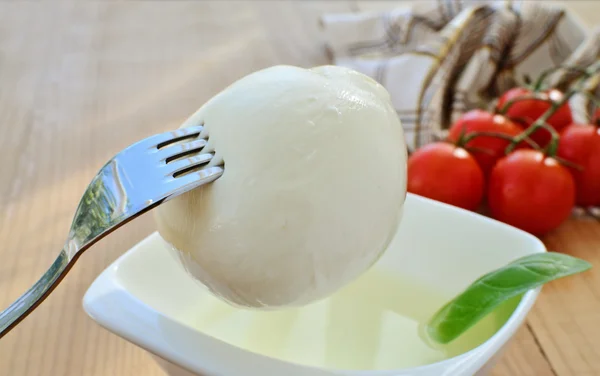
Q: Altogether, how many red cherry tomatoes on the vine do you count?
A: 5